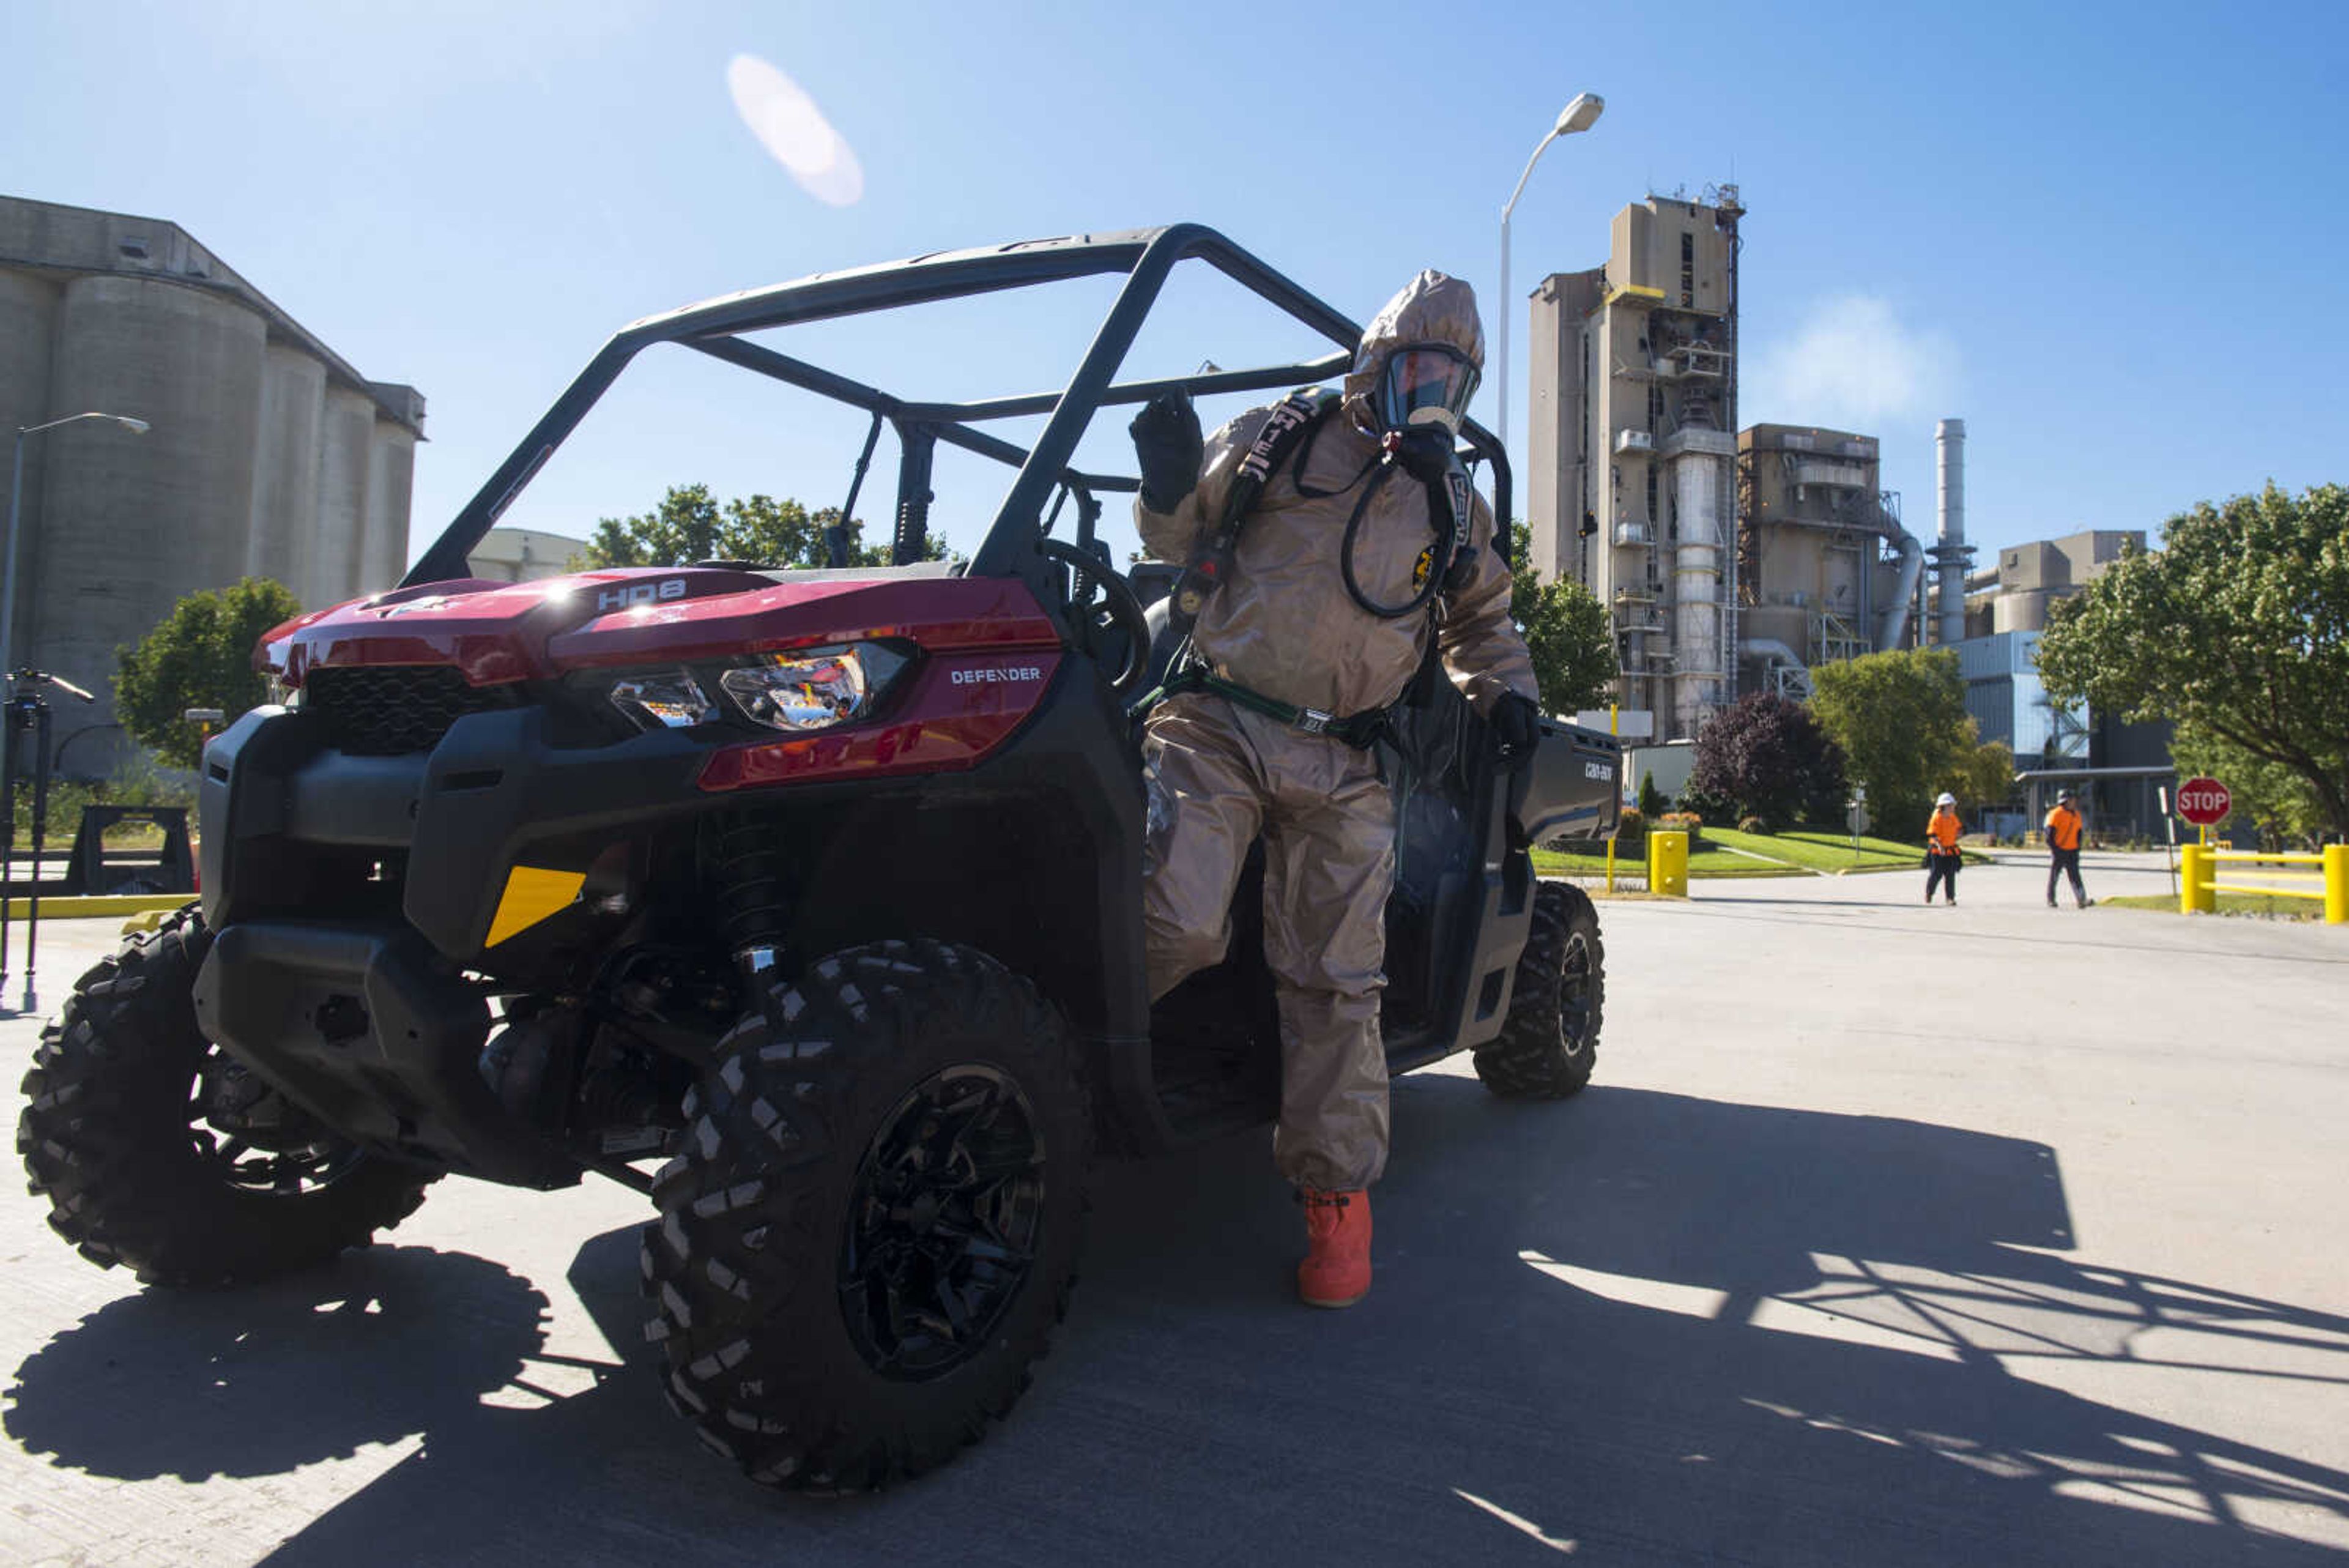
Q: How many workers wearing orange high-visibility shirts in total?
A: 2